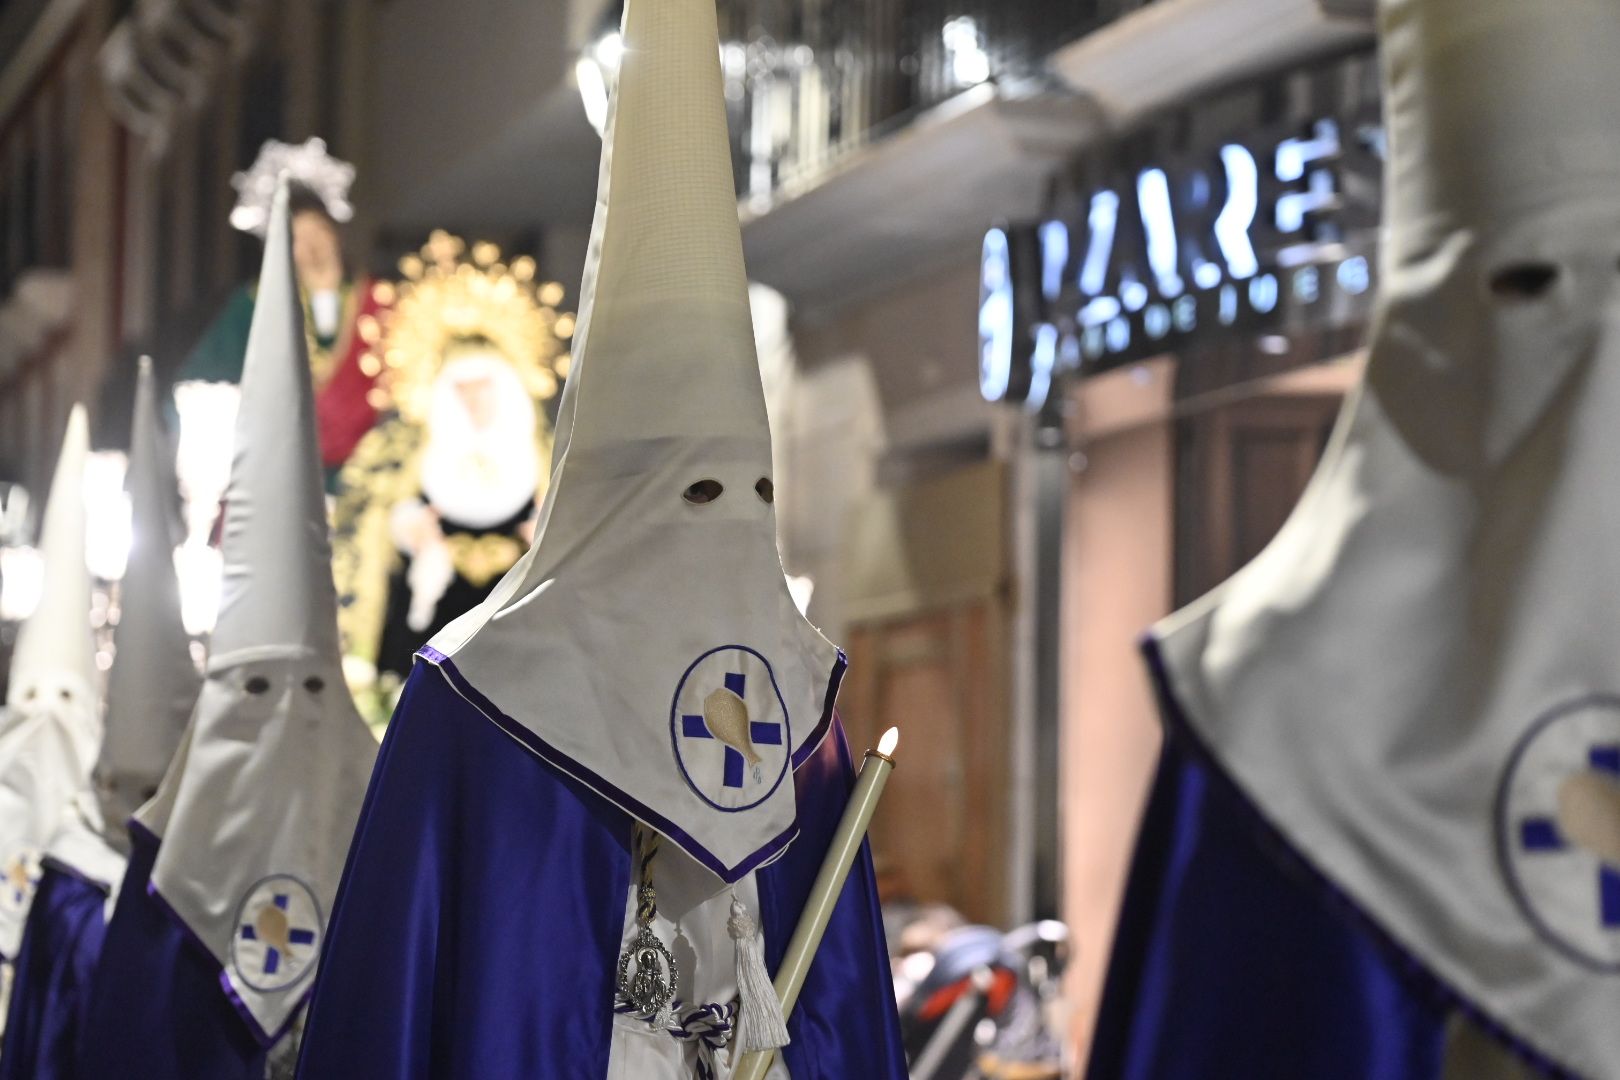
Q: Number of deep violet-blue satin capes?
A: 4